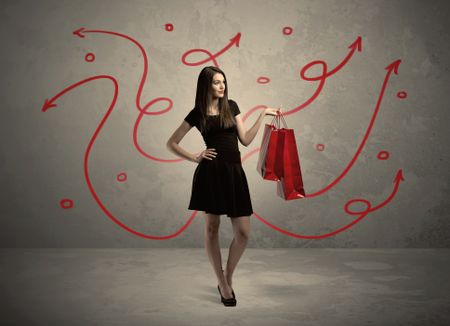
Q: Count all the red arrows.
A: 6